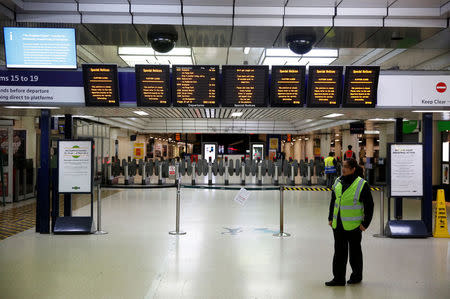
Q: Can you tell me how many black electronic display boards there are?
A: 7